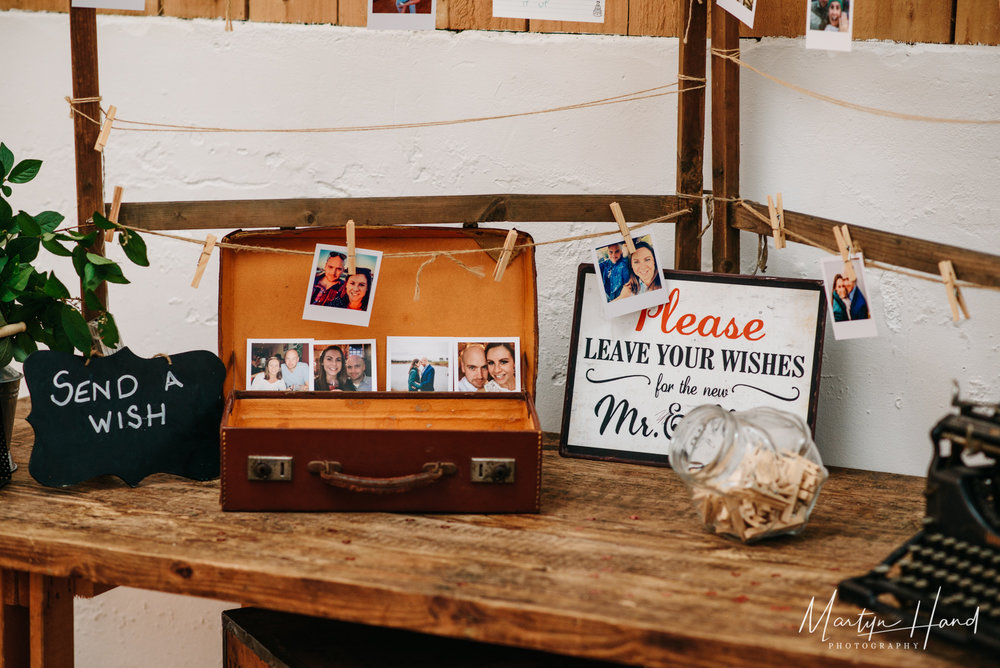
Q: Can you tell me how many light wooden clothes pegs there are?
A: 9